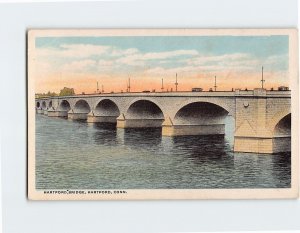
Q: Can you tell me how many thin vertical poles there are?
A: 7